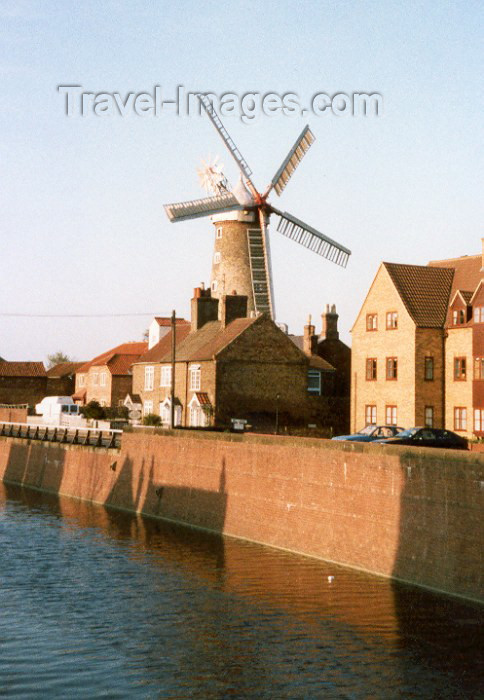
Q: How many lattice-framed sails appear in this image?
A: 5